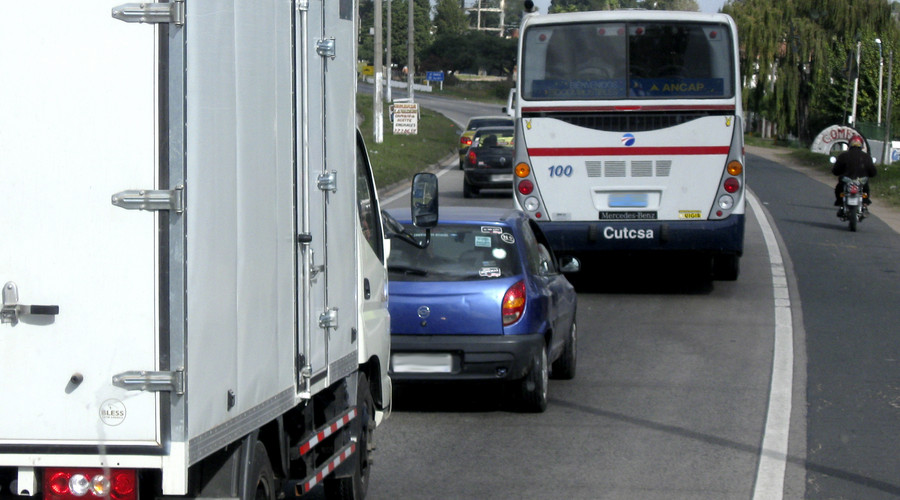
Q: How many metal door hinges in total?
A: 6